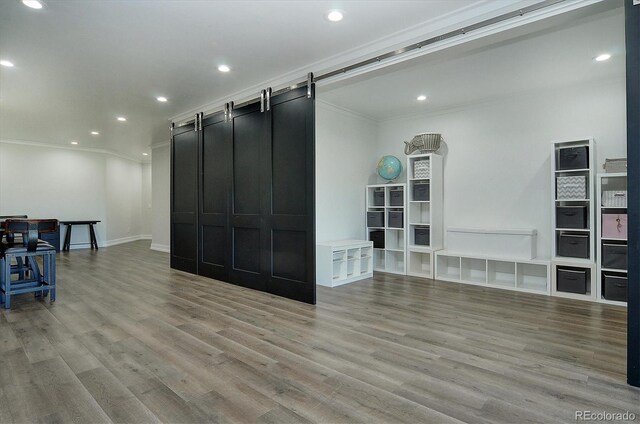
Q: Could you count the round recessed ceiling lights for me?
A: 11